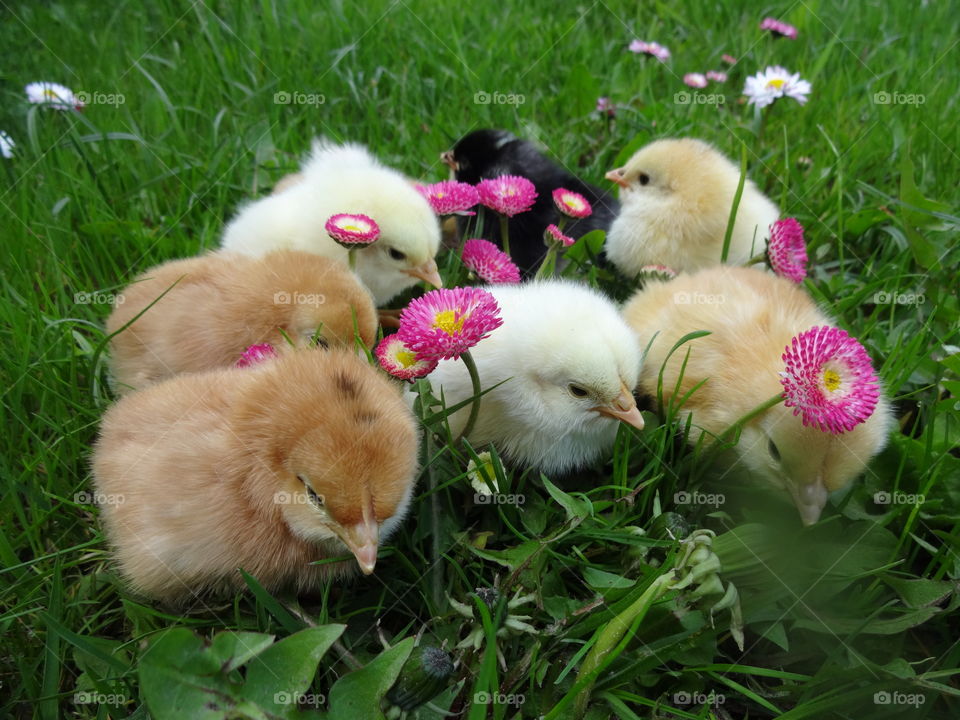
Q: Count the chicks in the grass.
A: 7